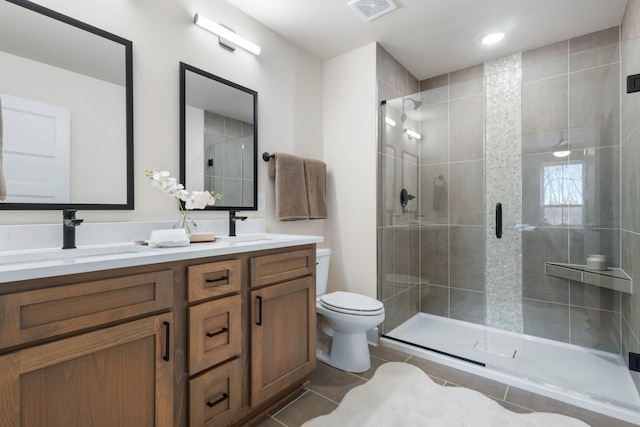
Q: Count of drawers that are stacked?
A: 3